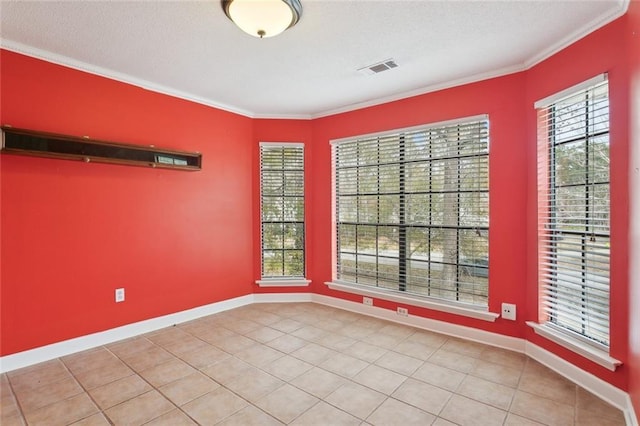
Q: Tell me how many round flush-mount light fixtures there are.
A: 1